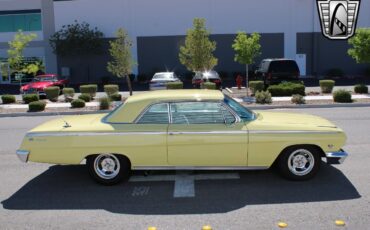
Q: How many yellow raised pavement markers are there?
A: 4